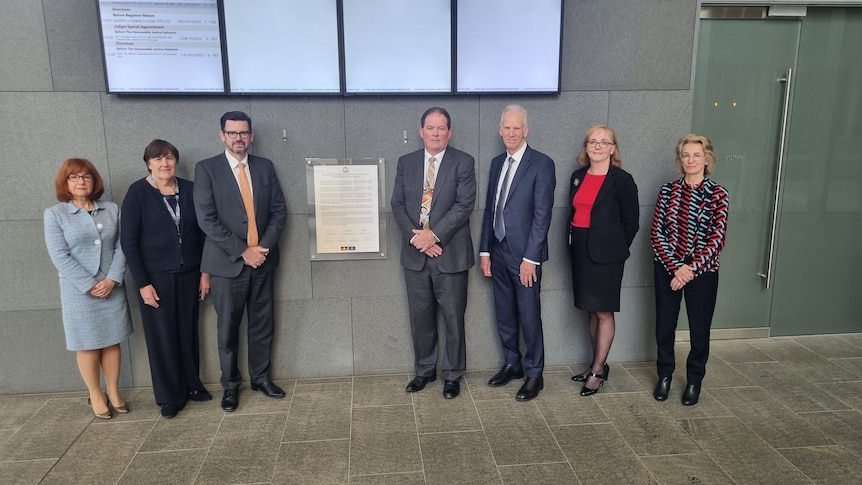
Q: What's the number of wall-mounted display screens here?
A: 4